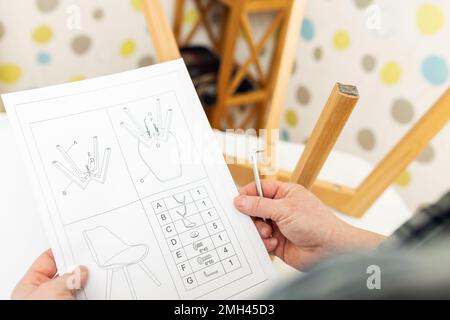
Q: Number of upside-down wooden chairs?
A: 1